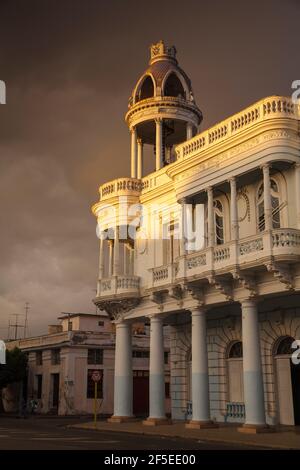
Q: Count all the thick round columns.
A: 4